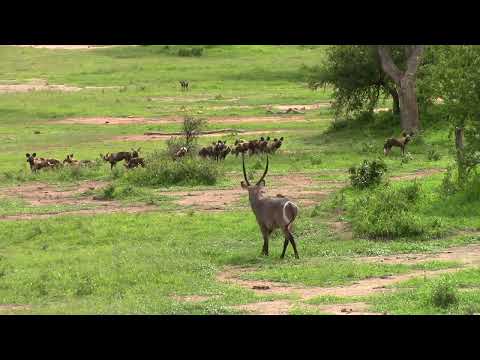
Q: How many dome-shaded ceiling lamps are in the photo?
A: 0